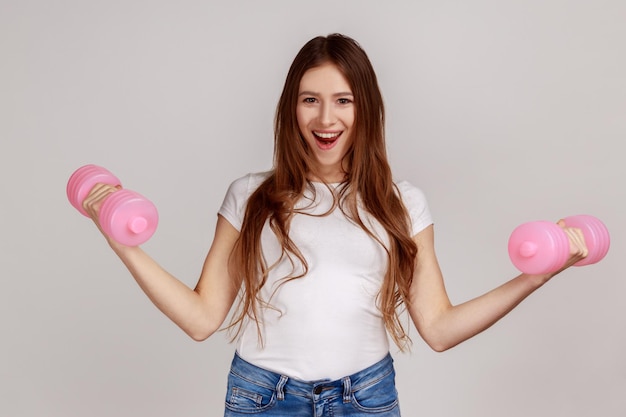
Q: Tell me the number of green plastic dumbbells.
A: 0